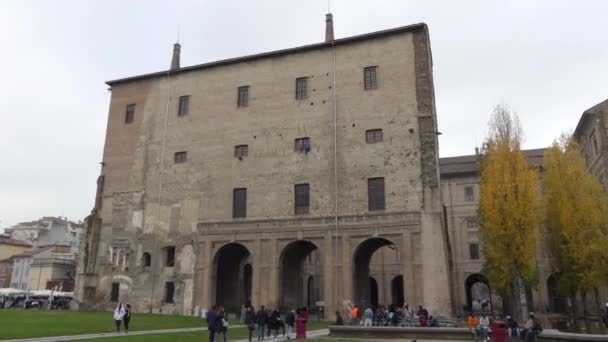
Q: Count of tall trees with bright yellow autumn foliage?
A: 2